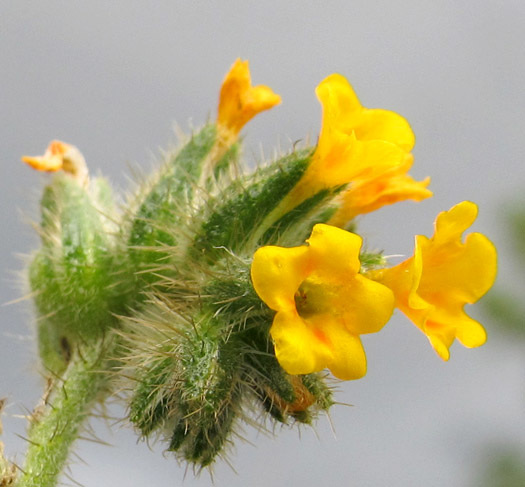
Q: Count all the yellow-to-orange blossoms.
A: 6